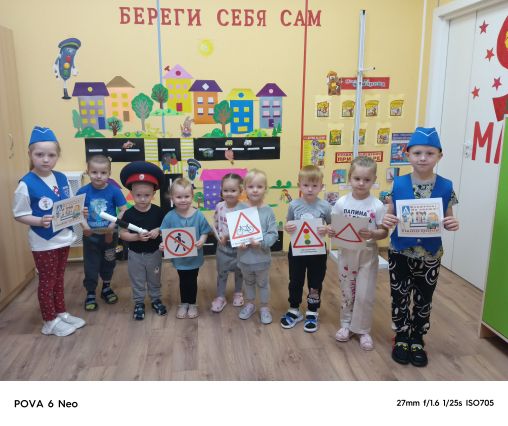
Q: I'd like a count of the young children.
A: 9